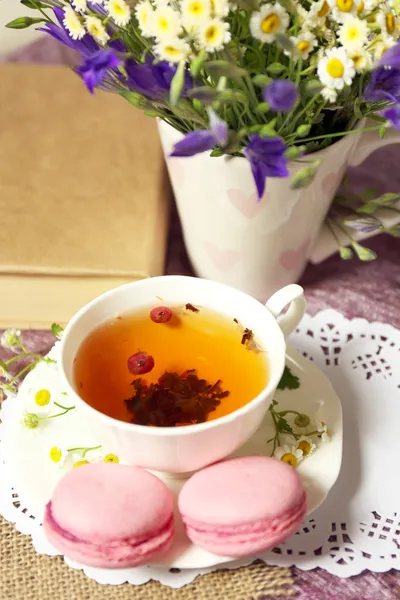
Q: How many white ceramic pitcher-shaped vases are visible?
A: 1